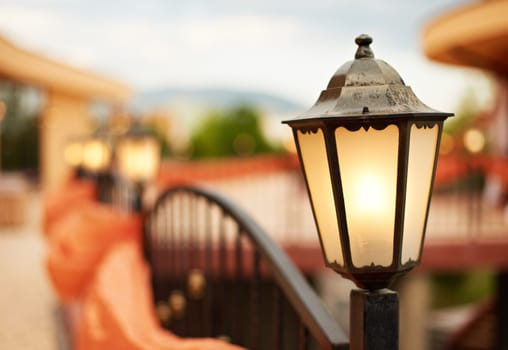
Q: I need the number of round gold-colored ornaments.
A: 3